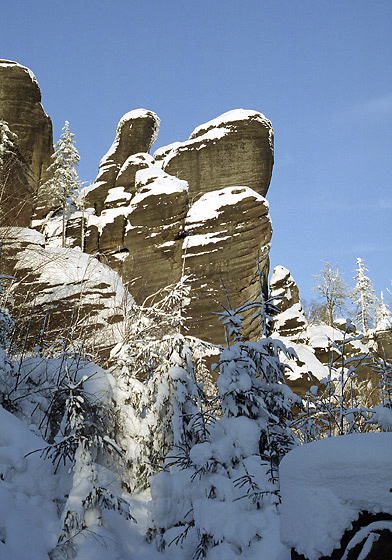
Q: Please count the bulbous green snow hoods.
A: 0